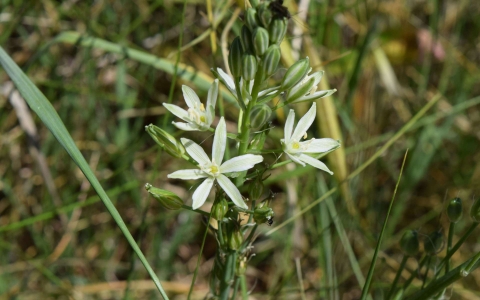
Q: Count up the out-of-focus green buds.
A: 4